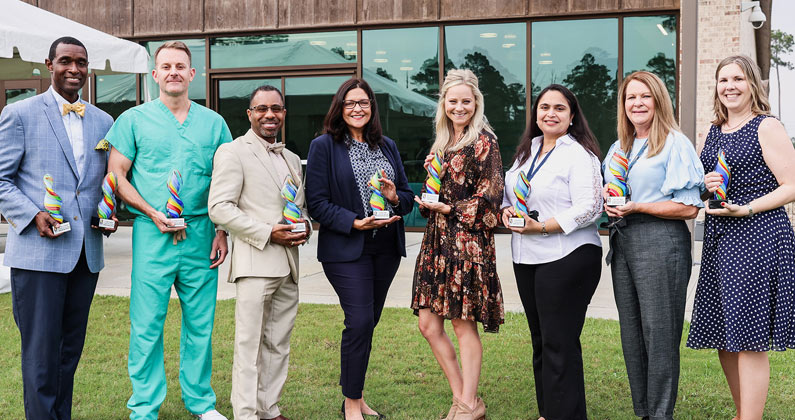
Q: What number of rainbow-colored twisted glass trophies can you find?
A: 9